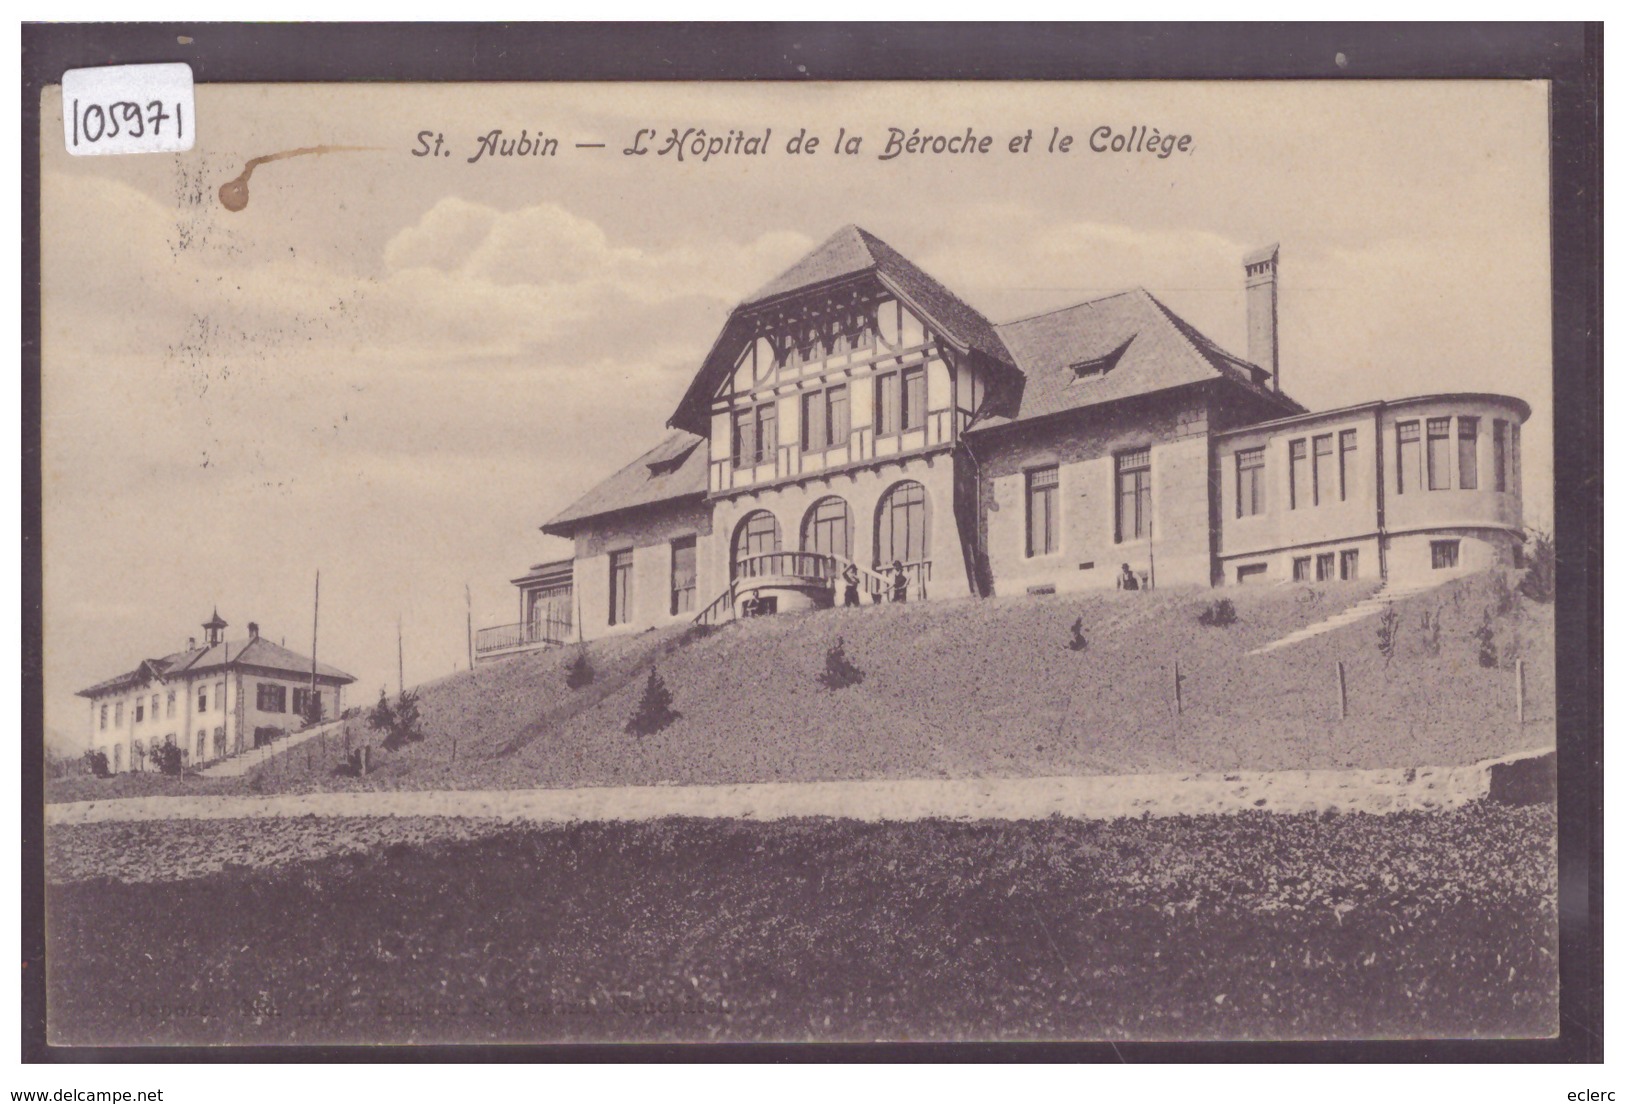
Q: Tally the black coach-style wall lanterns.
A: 0